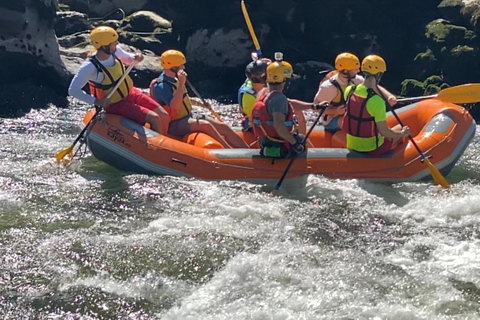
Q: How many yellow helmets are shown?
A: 5